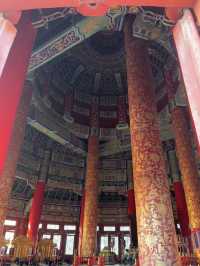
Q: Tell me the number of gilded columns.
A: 4